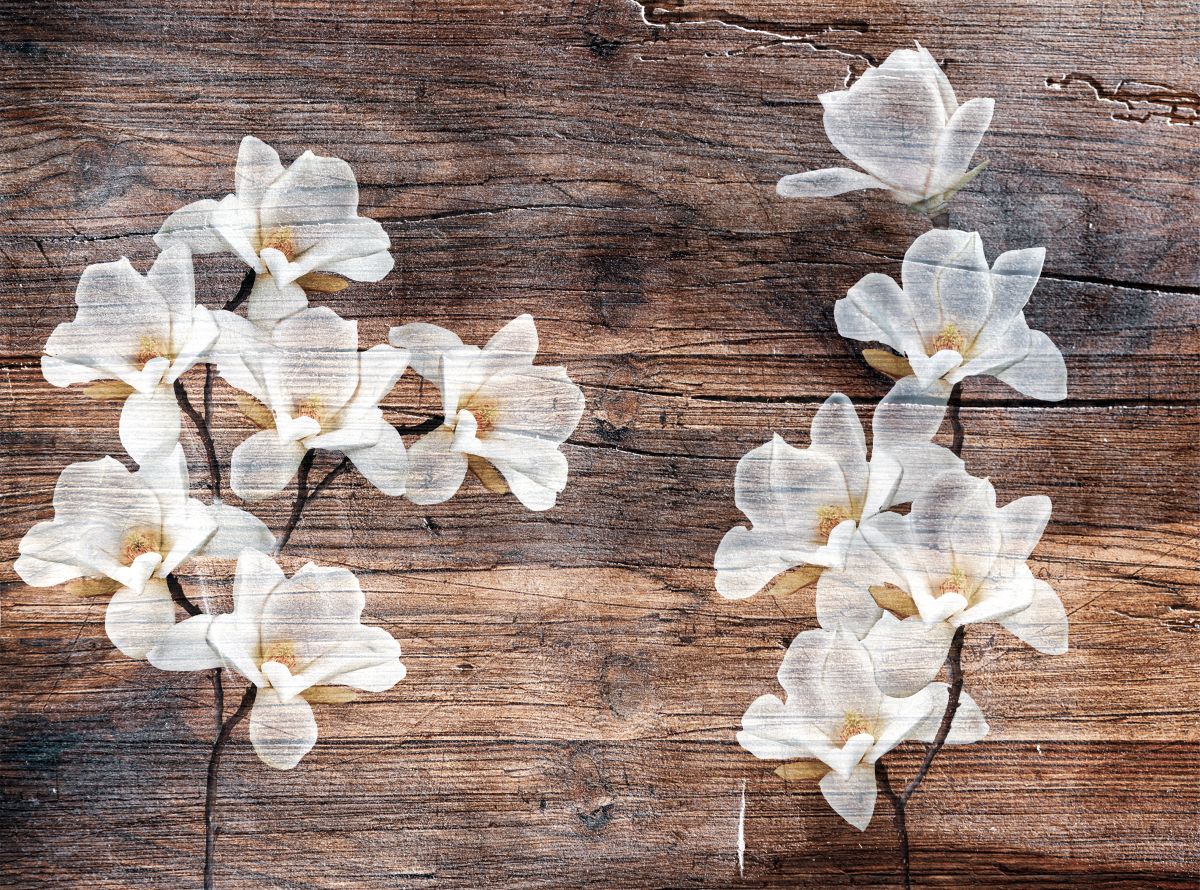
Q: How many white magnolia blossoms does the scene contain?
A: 11